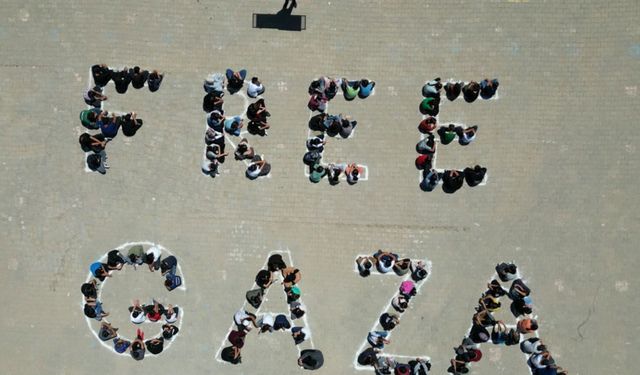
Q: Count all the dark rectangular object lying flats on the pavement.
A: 1